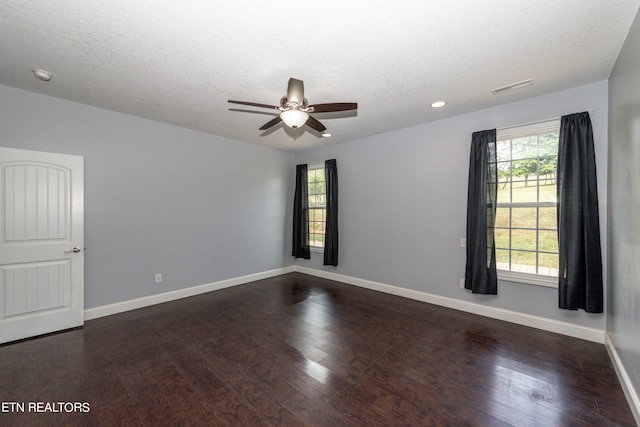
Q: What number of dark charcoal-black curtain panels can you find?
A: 4